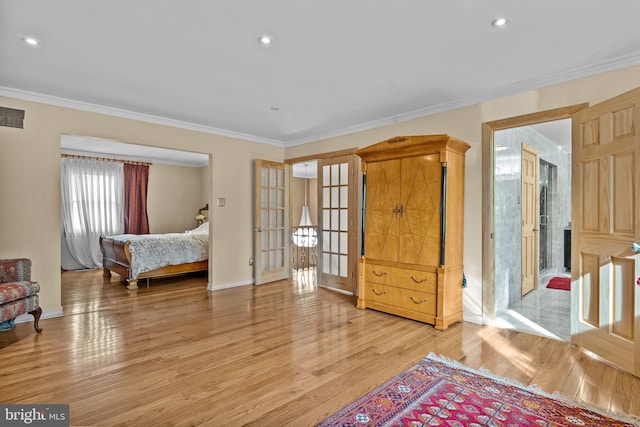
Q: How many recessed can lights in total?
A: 3